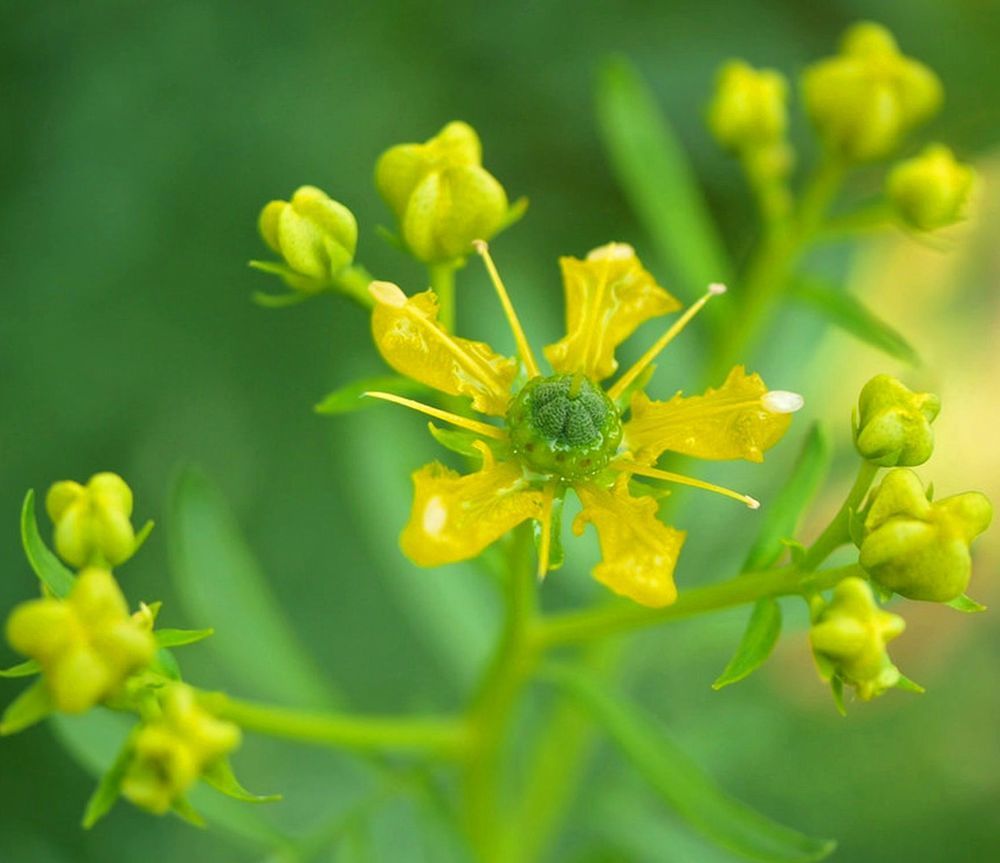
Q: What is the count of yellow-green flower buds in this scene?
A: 11